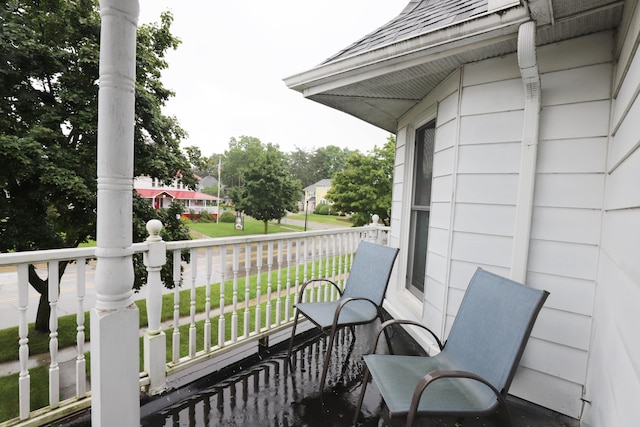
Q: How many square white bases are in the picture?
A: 2